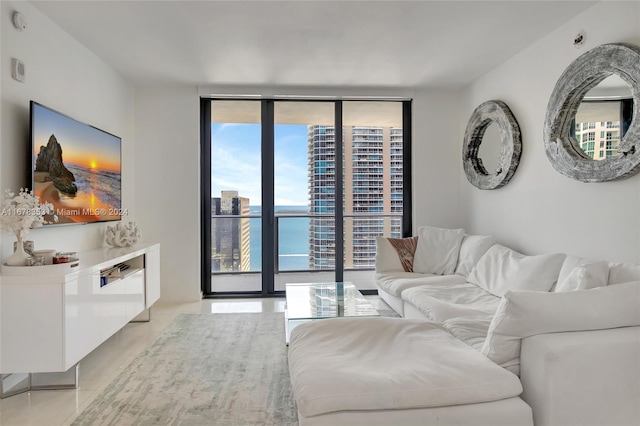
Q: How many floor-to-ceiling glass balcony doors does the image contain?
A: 3